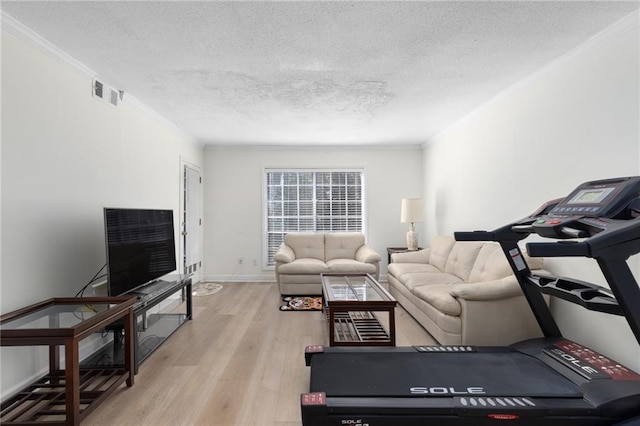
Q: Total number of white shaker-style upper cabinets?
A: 0